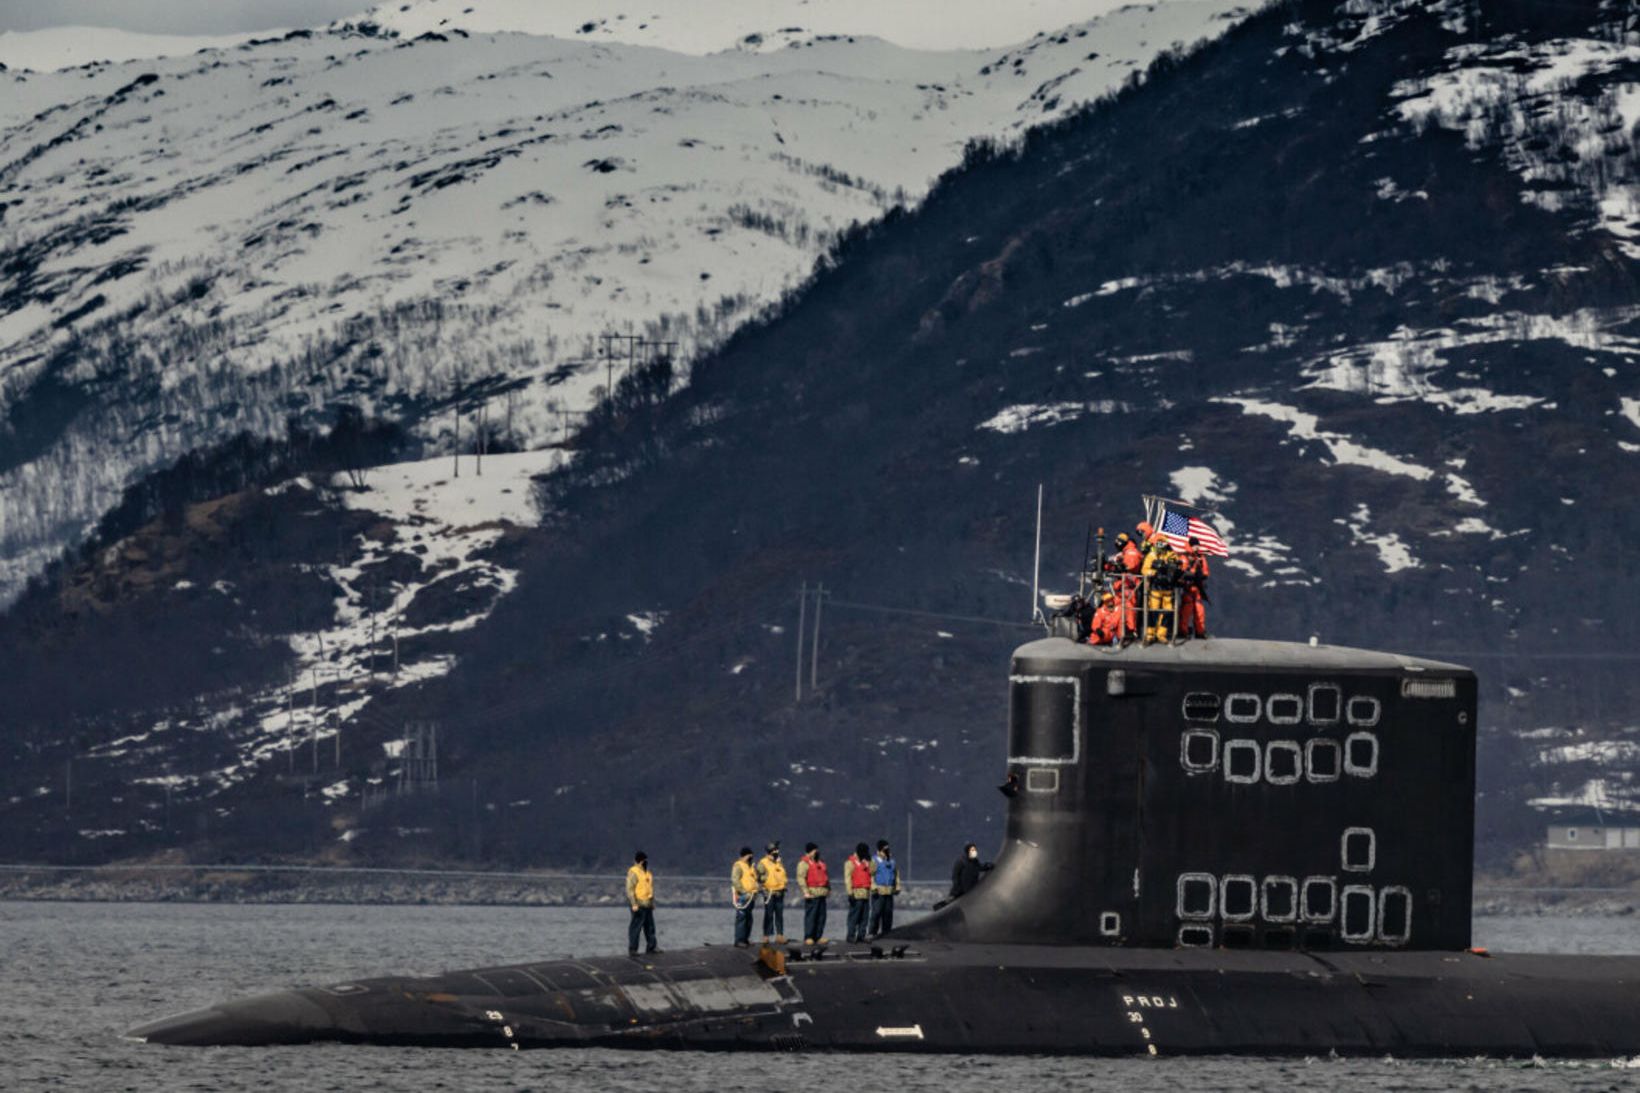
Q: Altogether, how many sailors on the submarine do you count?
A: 12